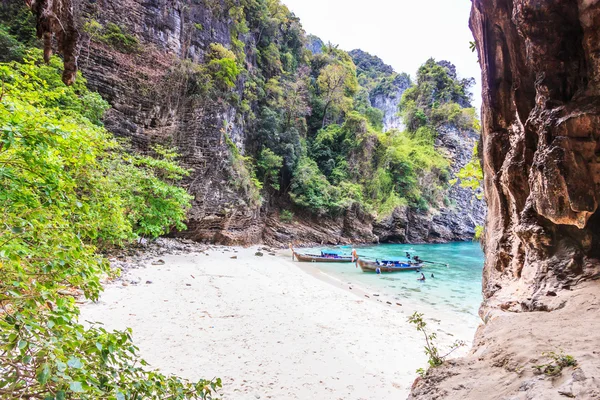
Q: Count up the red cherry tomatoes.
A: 0